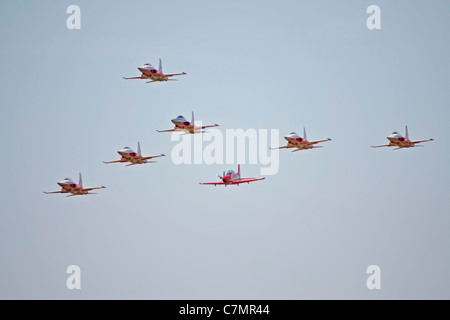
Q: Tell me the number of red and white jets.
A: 6